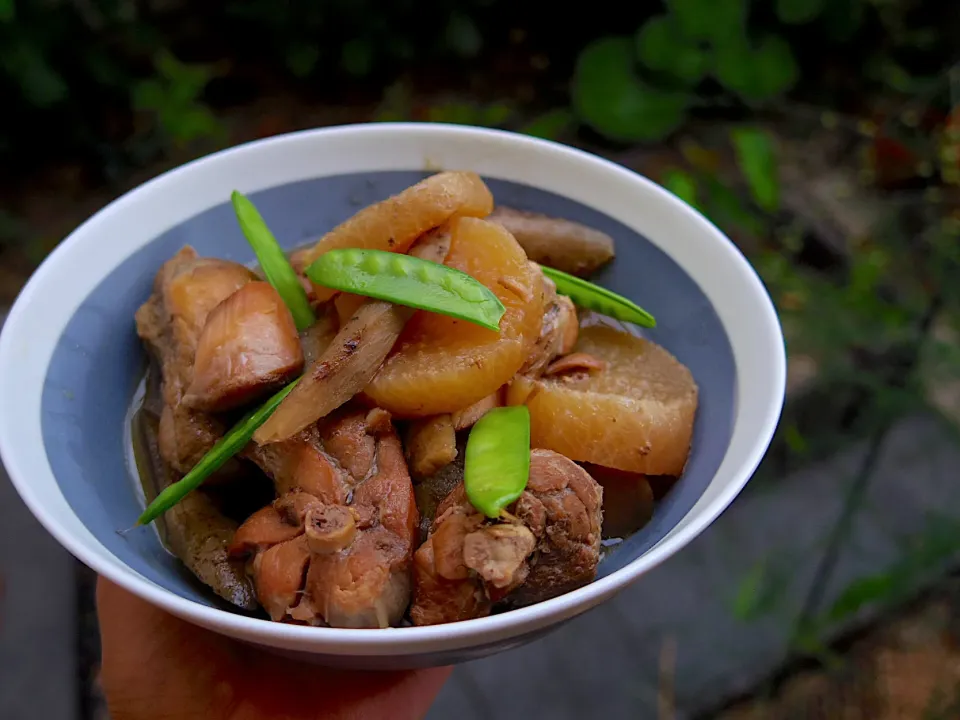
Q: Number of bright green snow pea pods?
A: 5